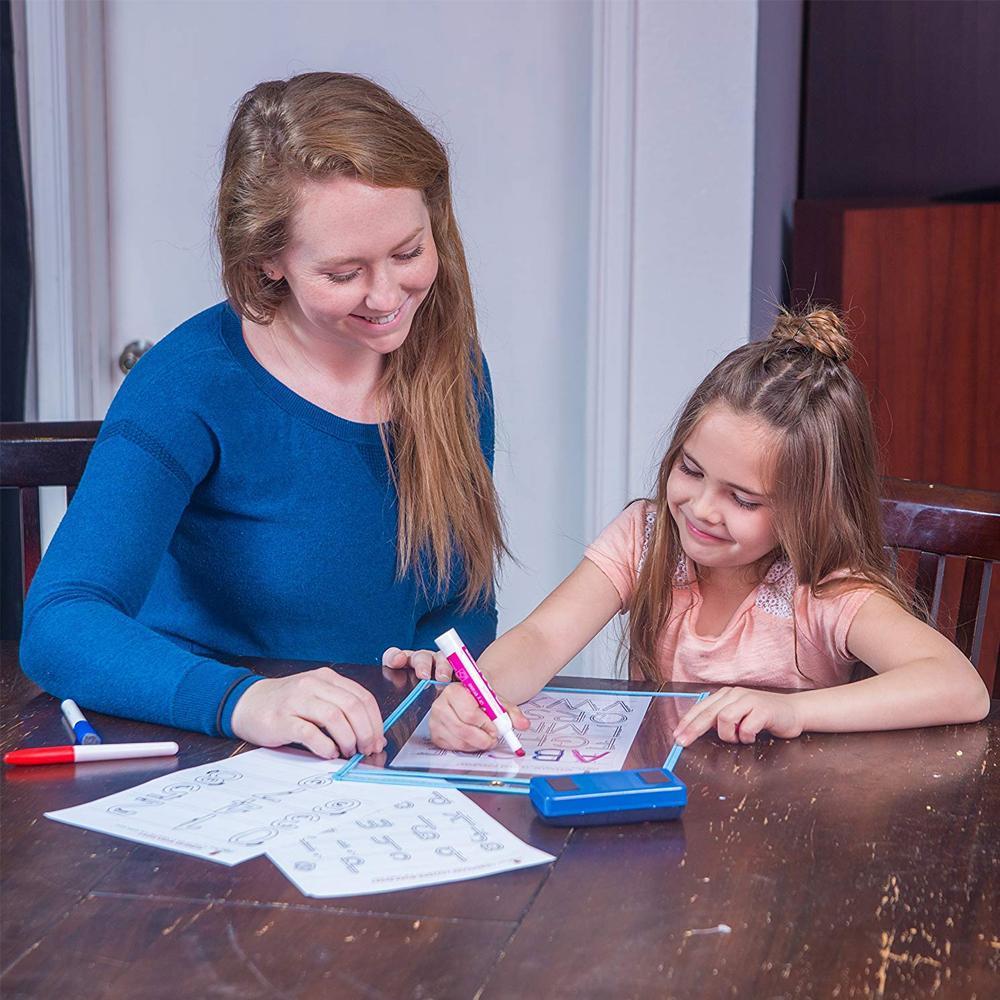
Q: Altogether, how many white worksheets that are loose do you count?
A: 2